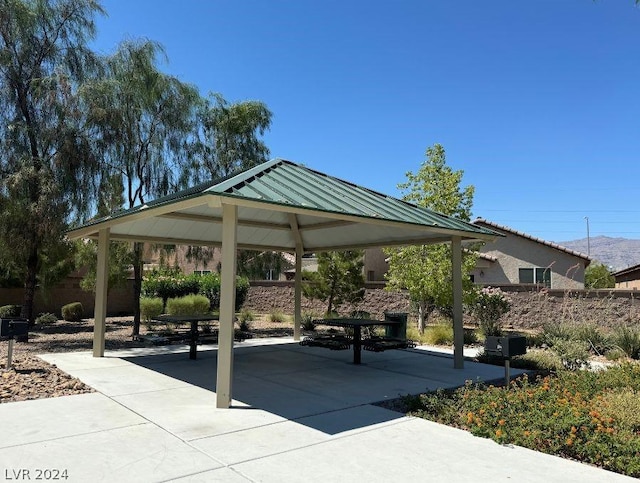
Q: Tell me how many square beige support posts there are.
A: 4